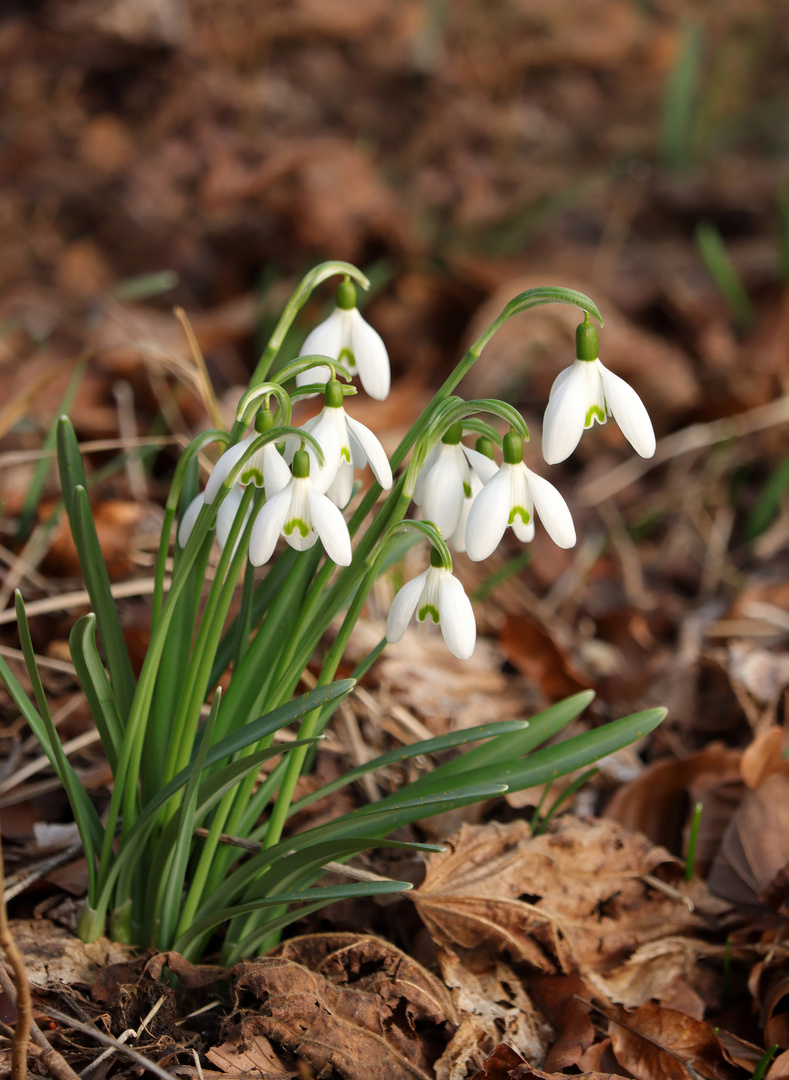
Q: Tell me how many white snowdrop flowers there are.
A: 10